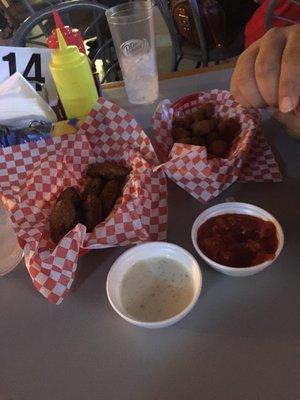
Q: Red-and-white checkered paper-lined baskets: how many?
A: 2